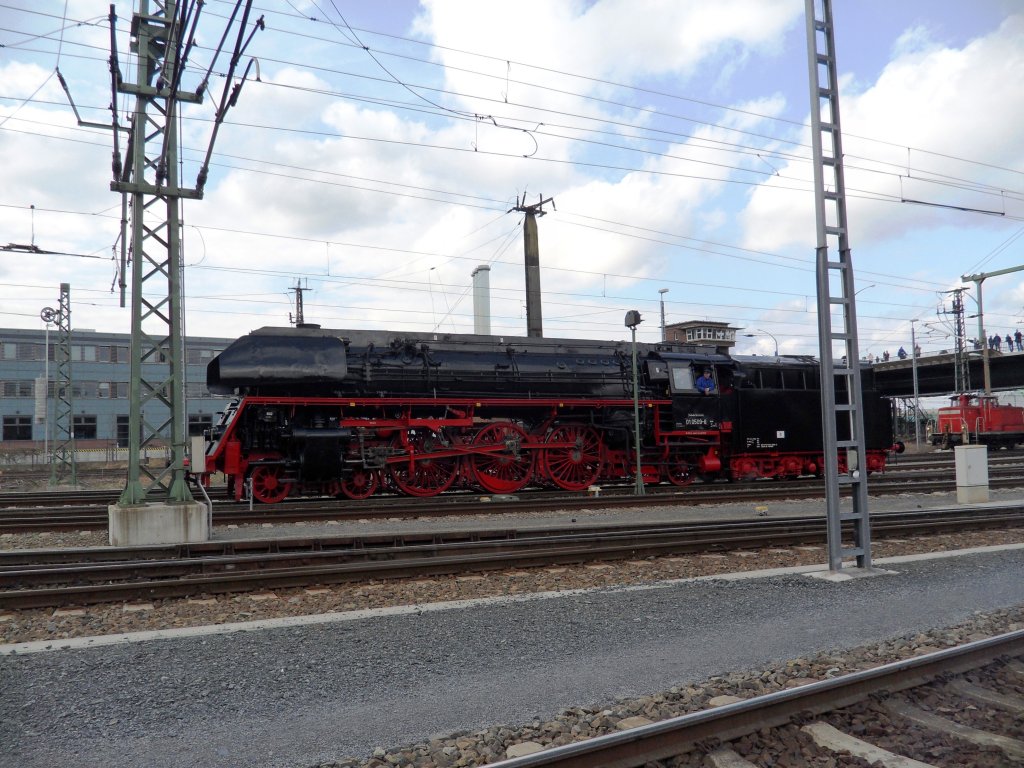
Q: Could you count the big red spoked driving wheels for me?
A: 3